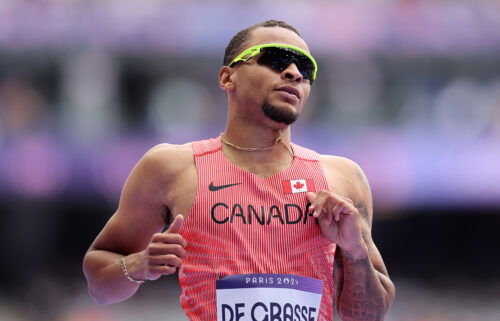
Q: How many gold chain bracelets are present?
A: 1